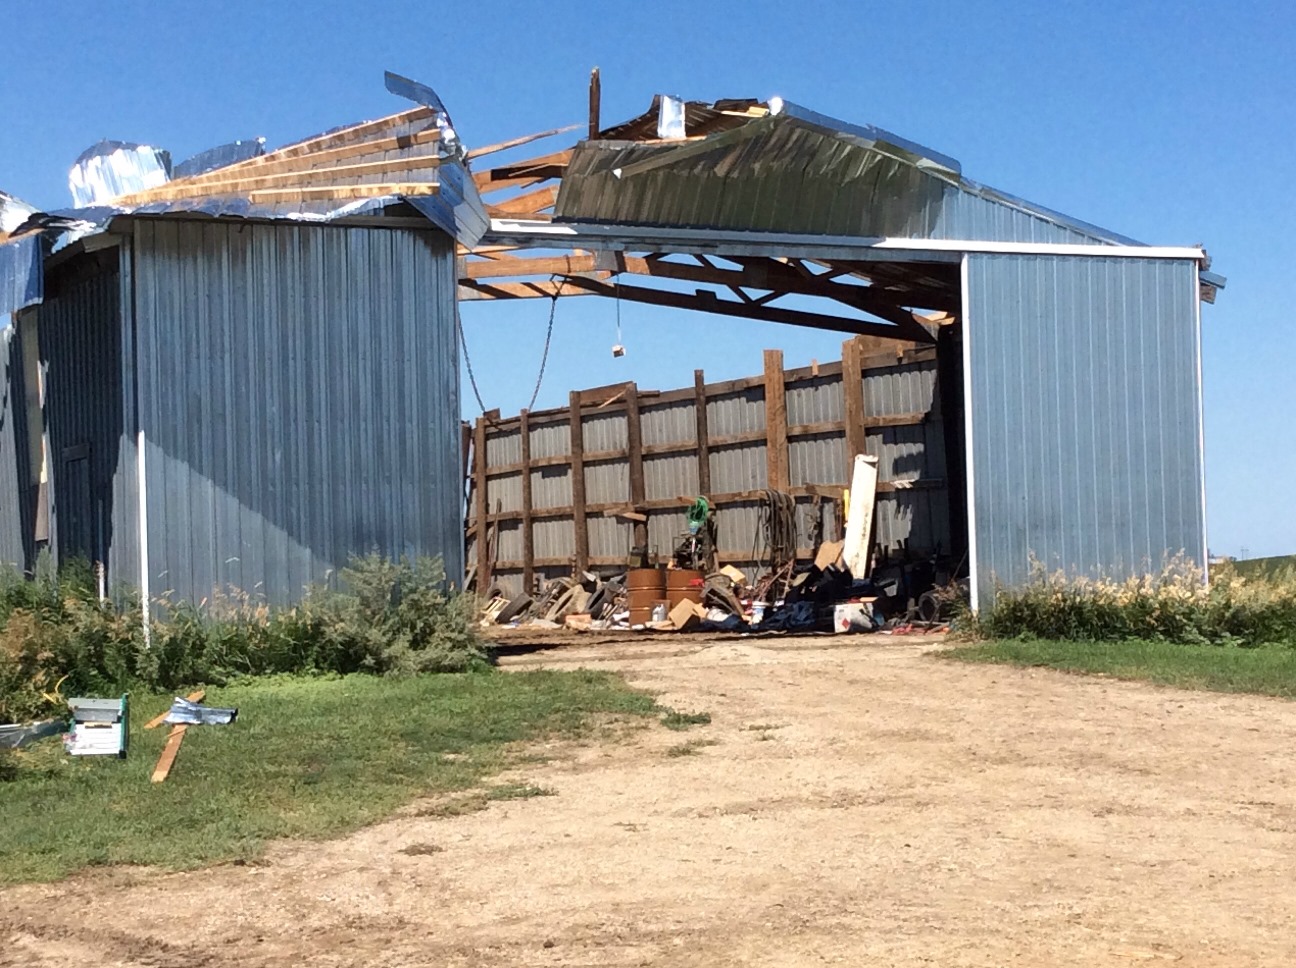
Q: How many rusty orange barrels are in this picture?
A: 2